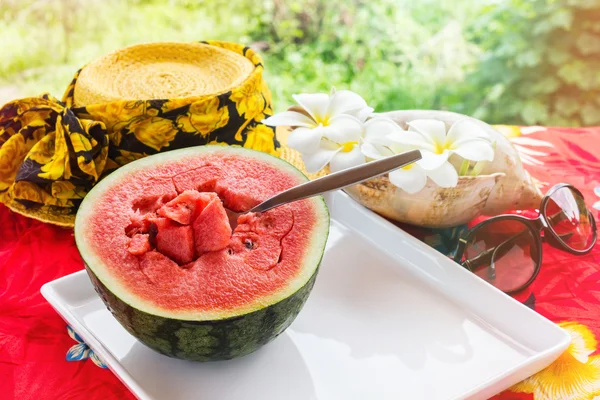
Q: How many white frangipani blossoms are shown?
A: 4